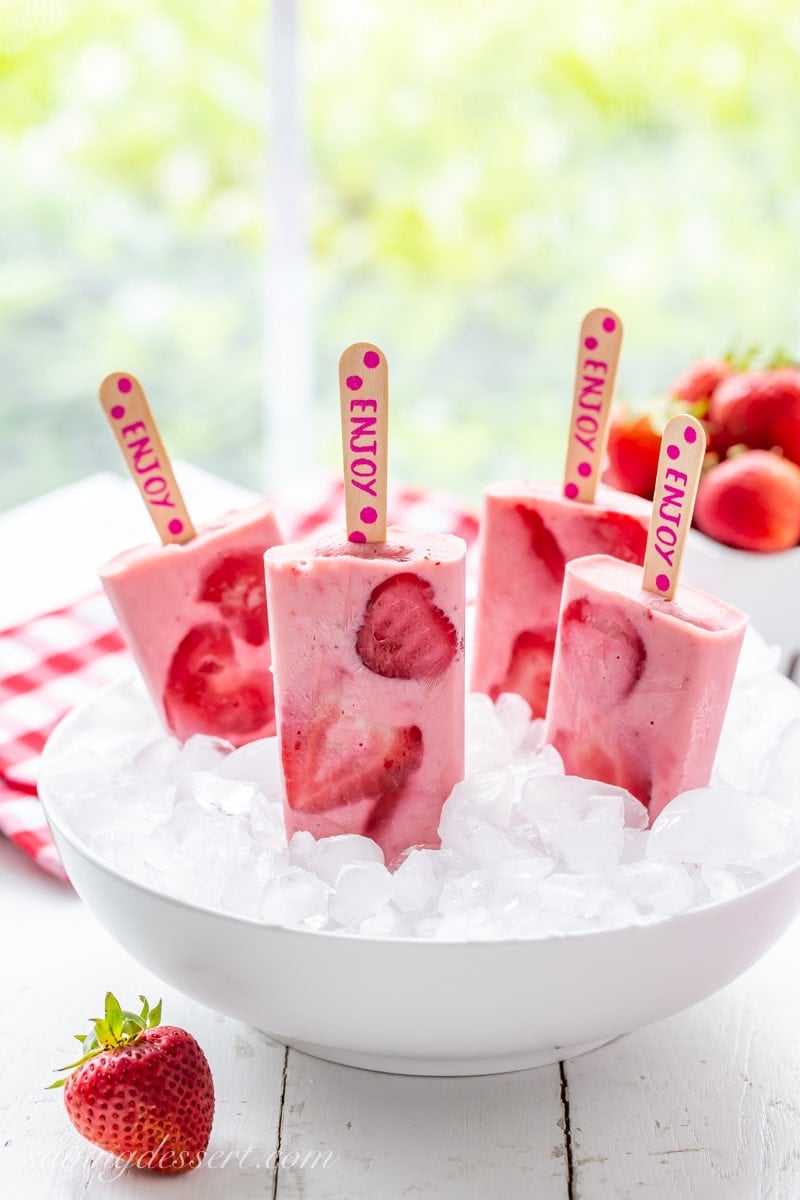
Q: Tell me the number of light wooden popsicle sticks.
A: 4